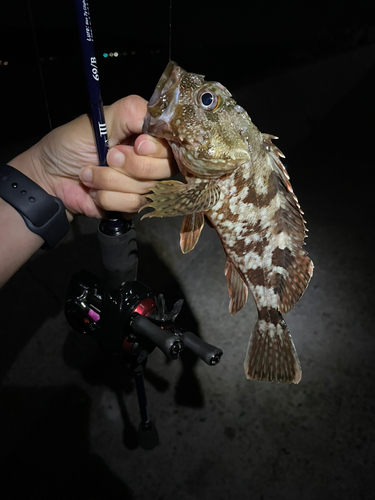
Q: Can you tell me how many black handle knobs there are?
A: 2